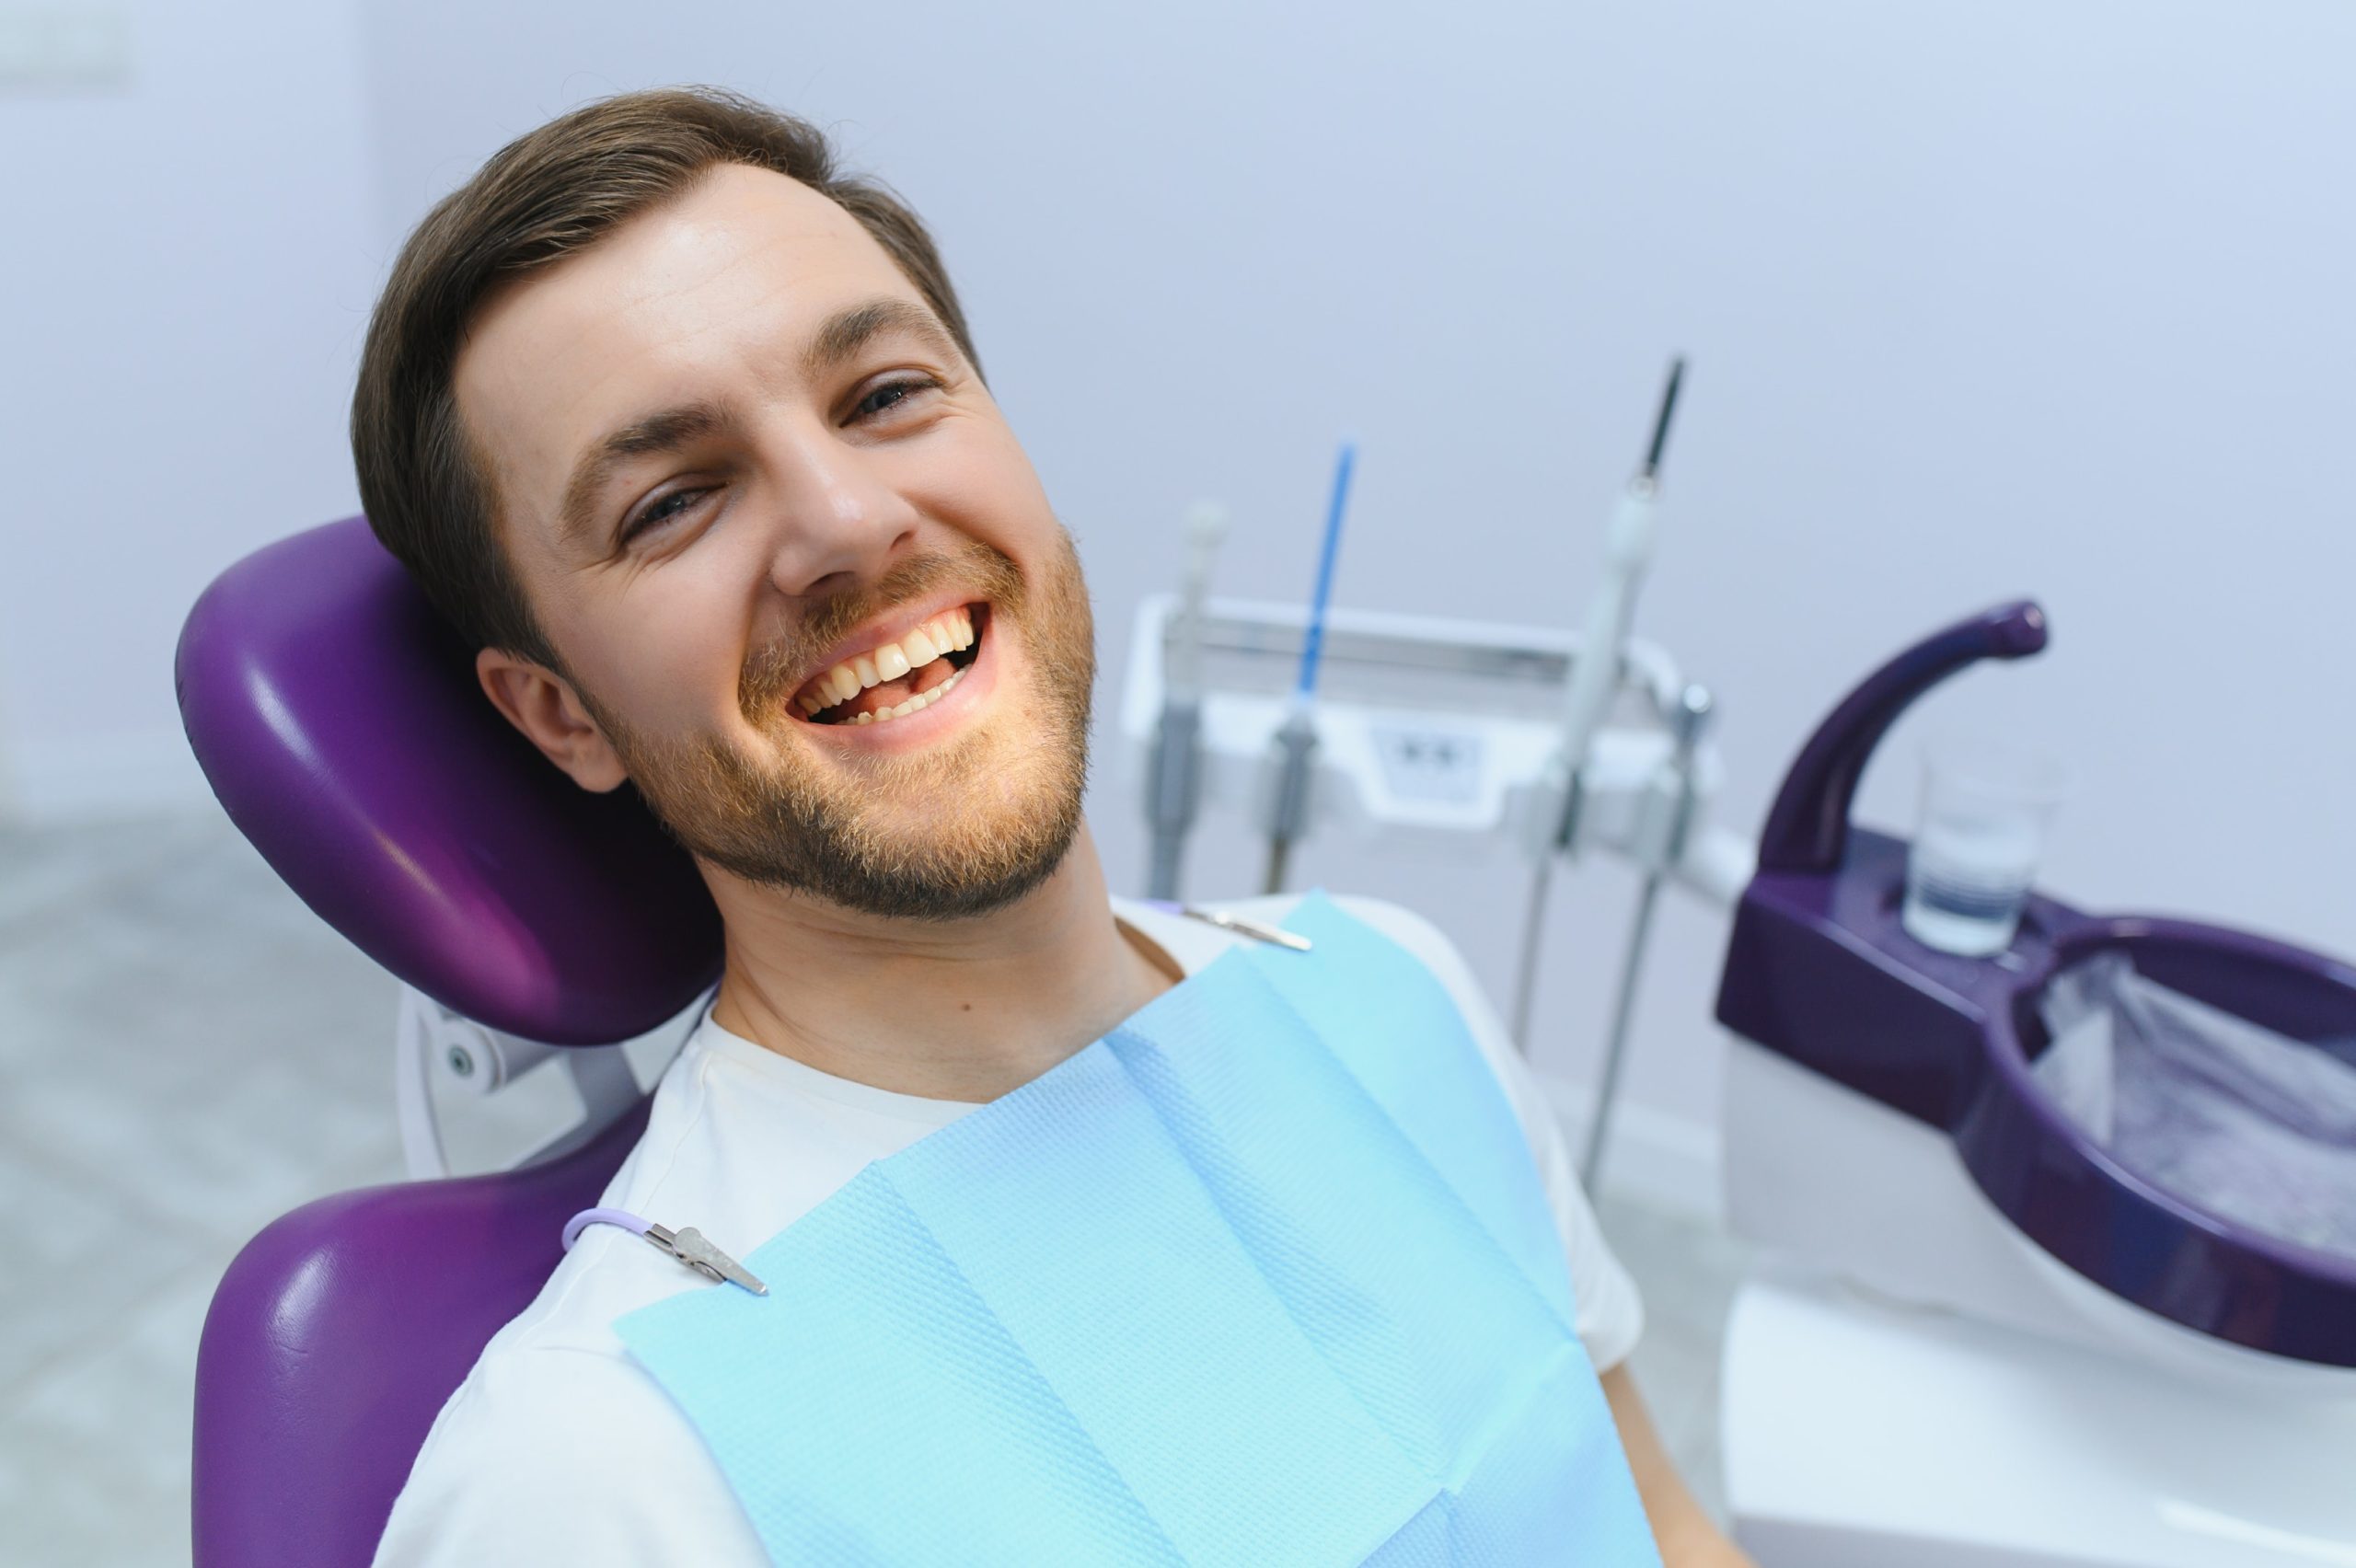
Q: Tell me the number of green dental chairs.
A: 0